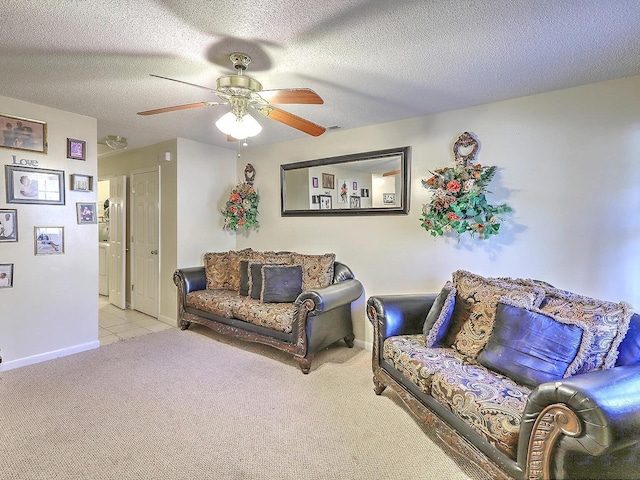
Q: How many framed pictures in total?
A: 8